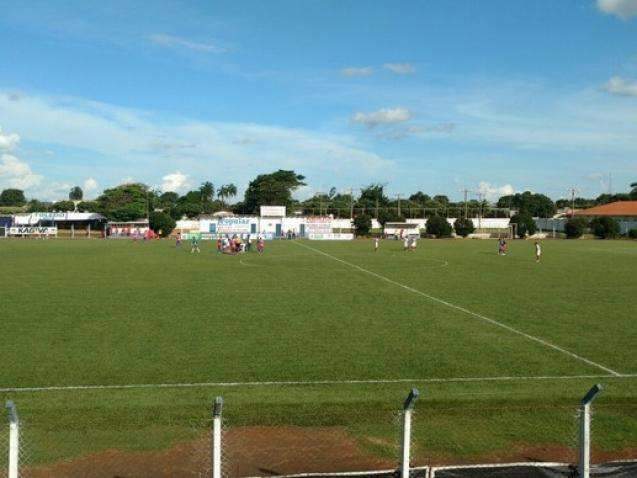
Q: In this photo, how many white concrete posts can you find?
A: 4